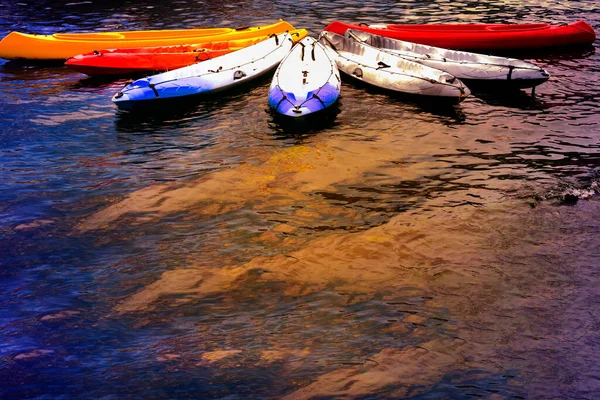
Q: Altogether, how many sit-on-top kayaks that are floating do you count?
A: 5